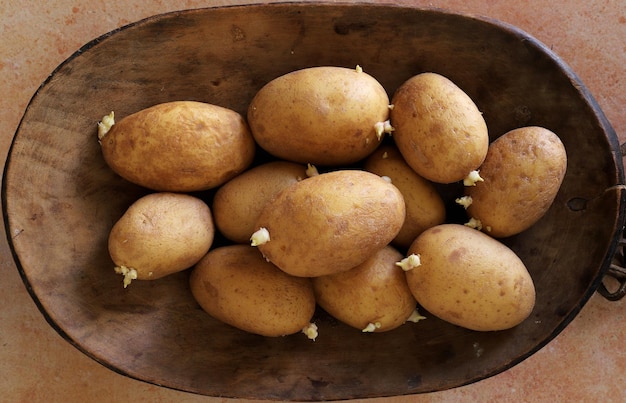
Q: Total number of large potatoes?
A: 11